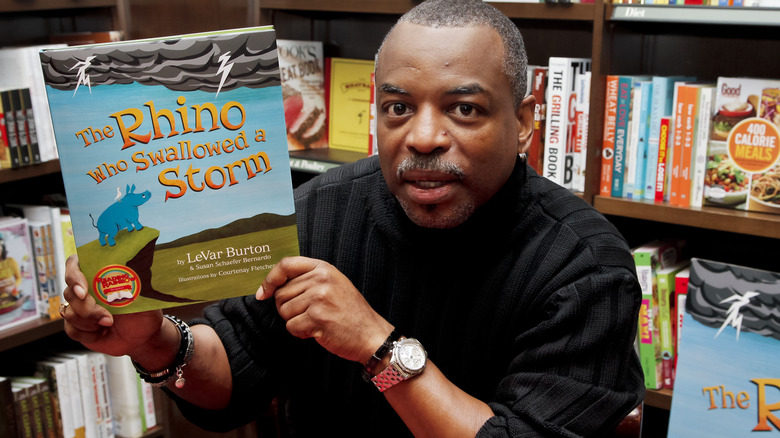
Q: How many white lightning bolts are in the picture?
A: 3